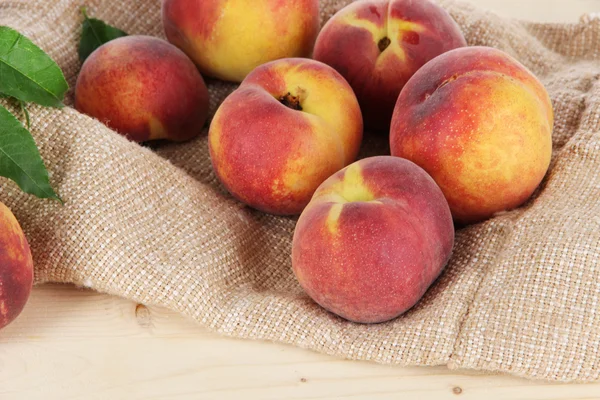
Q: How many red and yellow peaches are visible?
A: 7